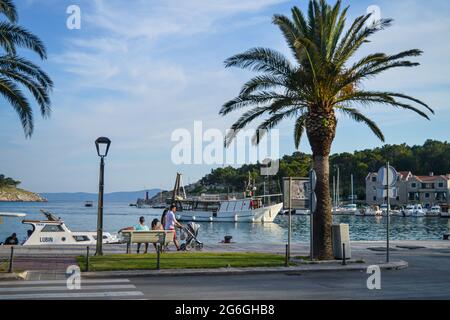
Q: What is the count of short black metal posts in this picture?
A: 5